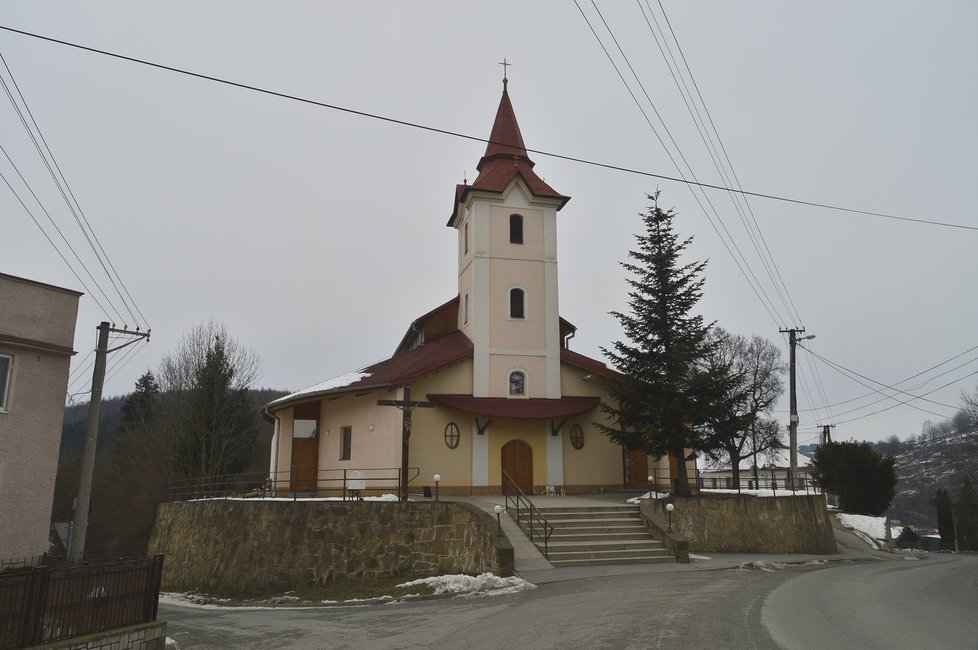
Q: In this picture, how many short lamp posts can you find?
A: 4